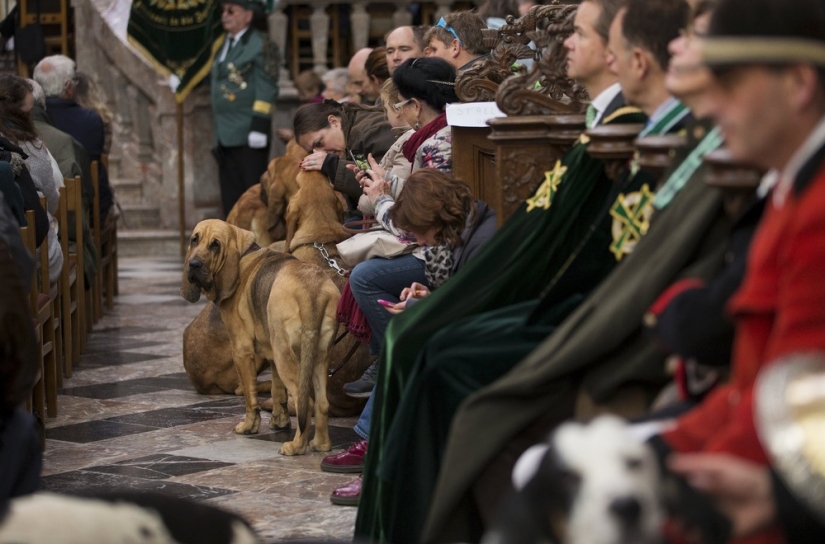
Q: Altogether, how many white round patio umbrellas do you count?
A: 0